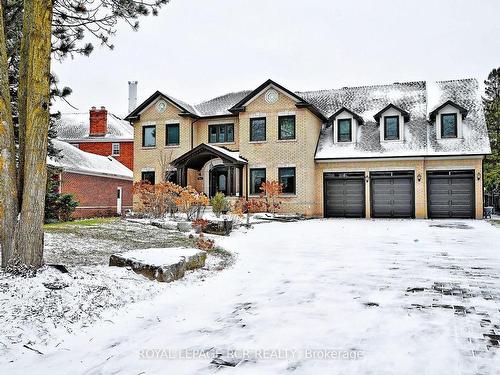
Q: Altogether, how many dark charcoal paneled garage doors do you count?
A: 3